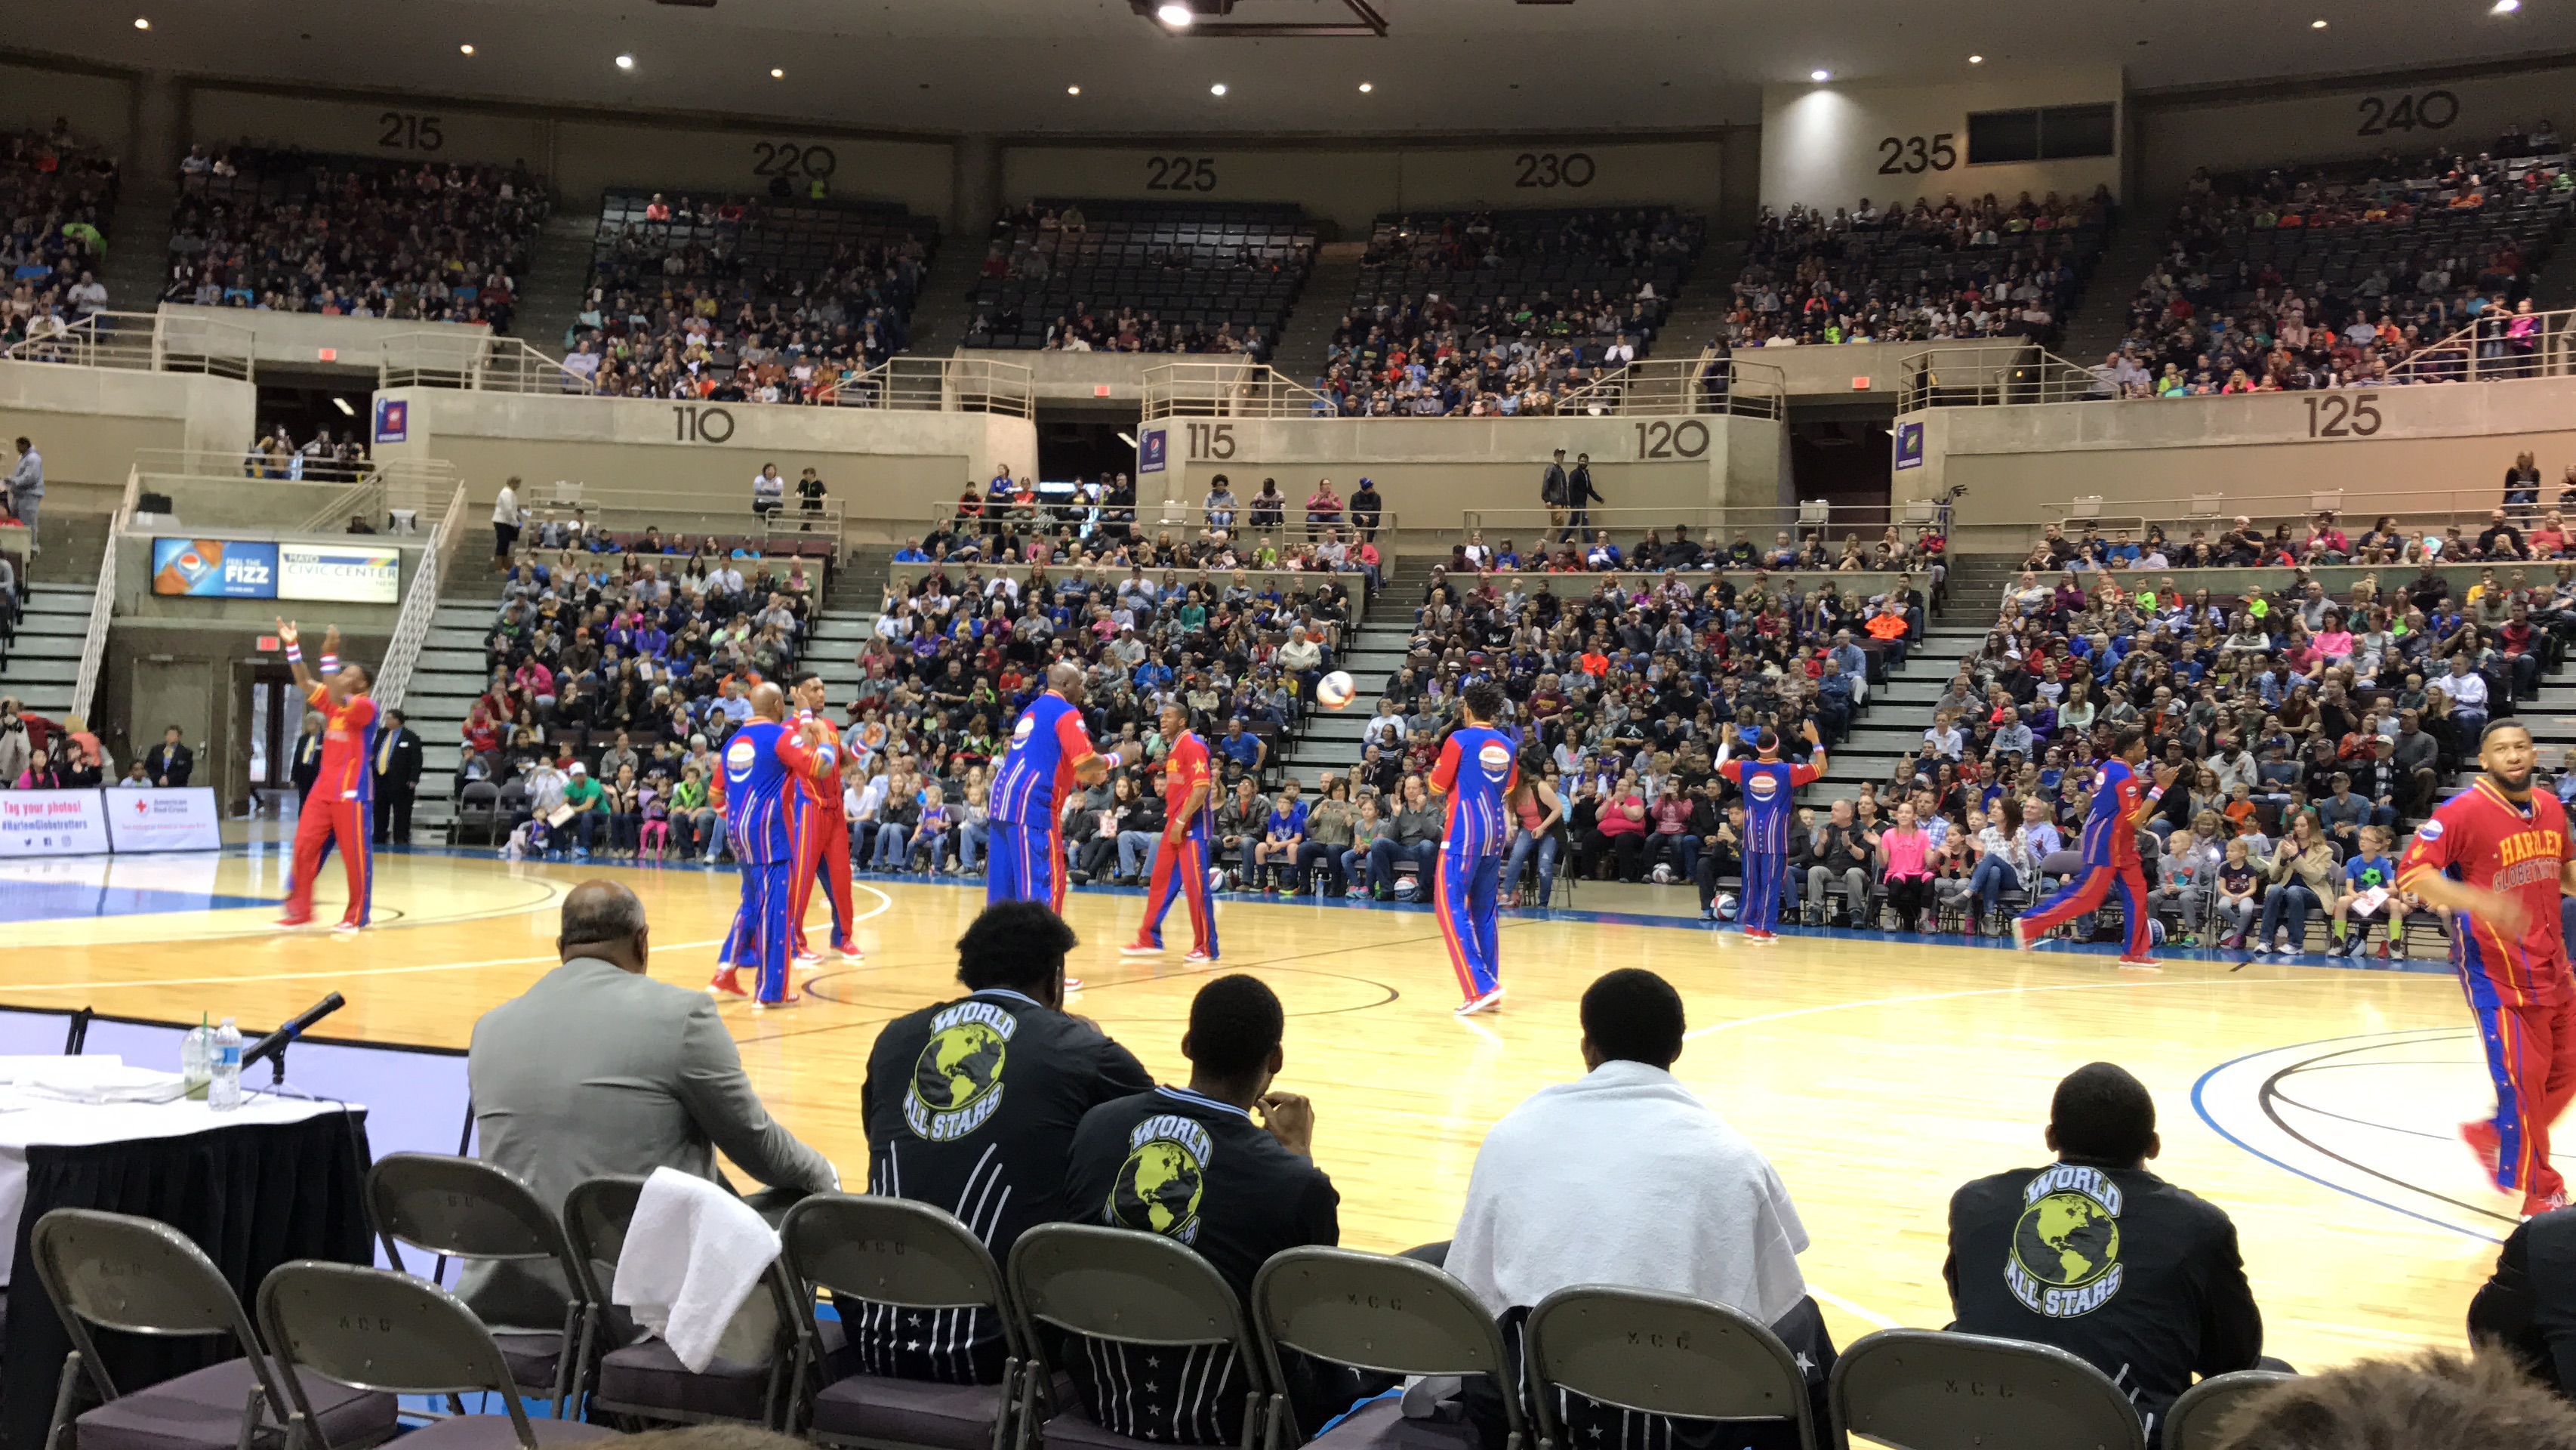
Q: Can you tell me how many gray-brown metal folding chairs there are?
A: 10